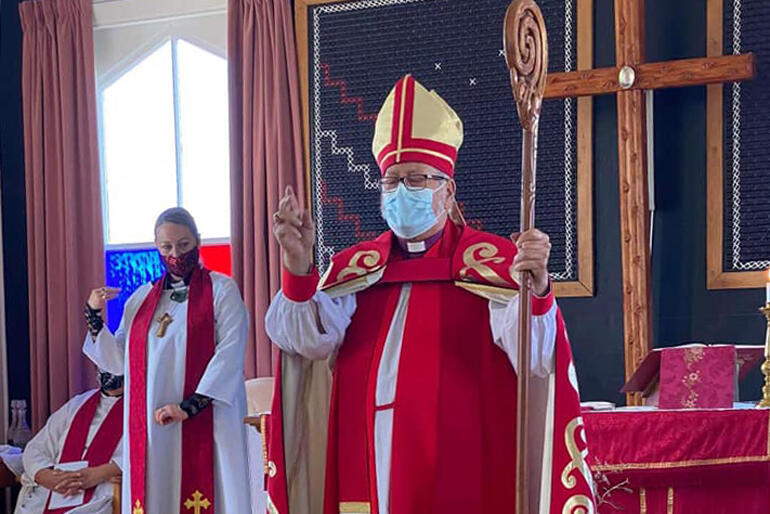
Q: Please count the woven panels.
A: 2